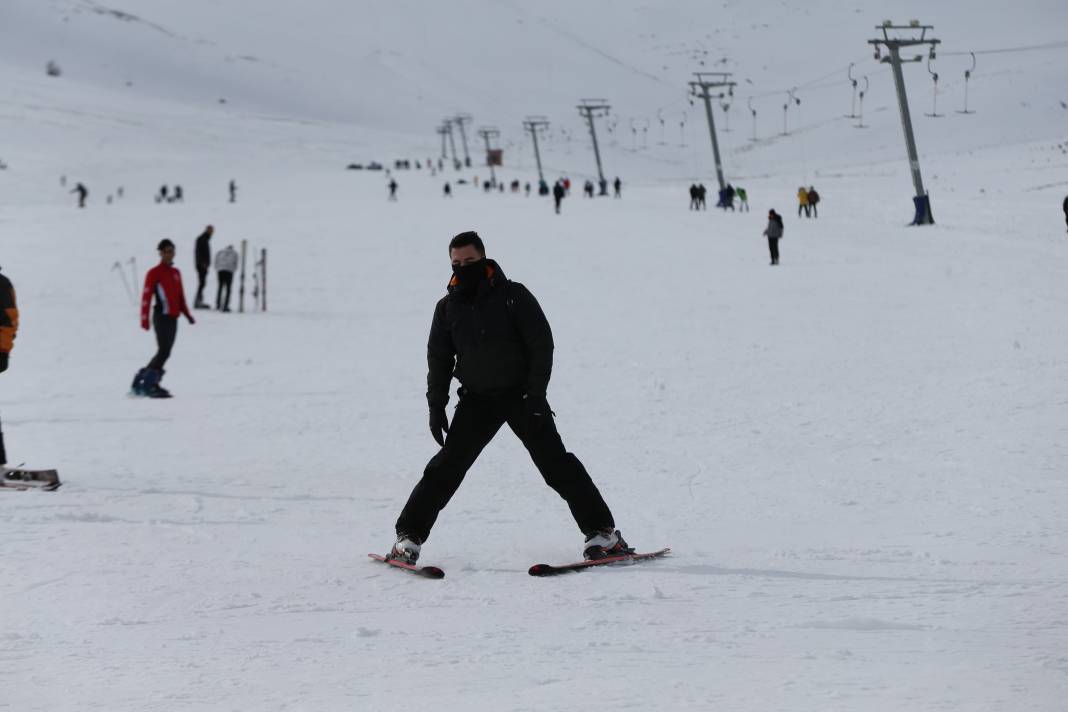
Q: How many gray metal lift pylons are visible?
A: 8